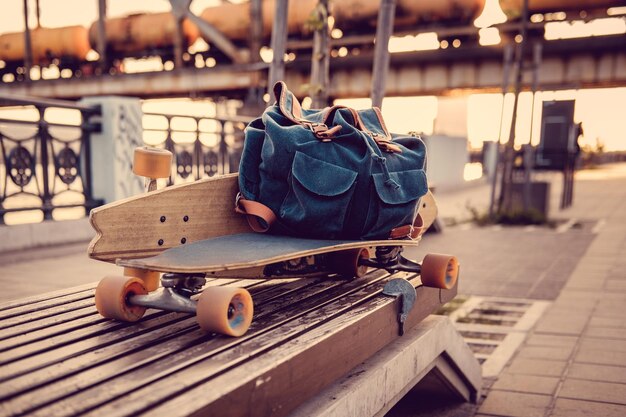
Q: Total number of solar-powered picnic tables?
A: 0